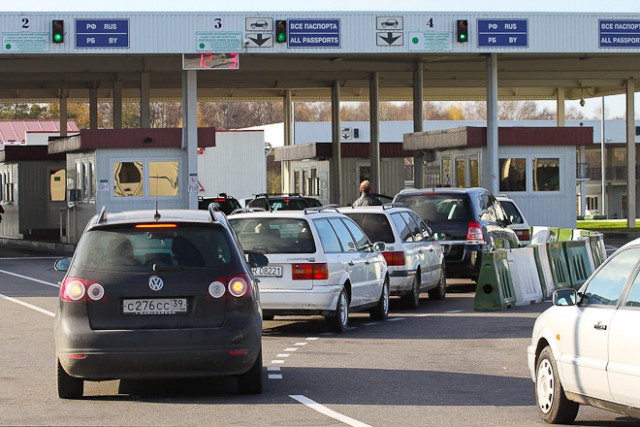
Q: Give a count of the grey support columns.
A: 12